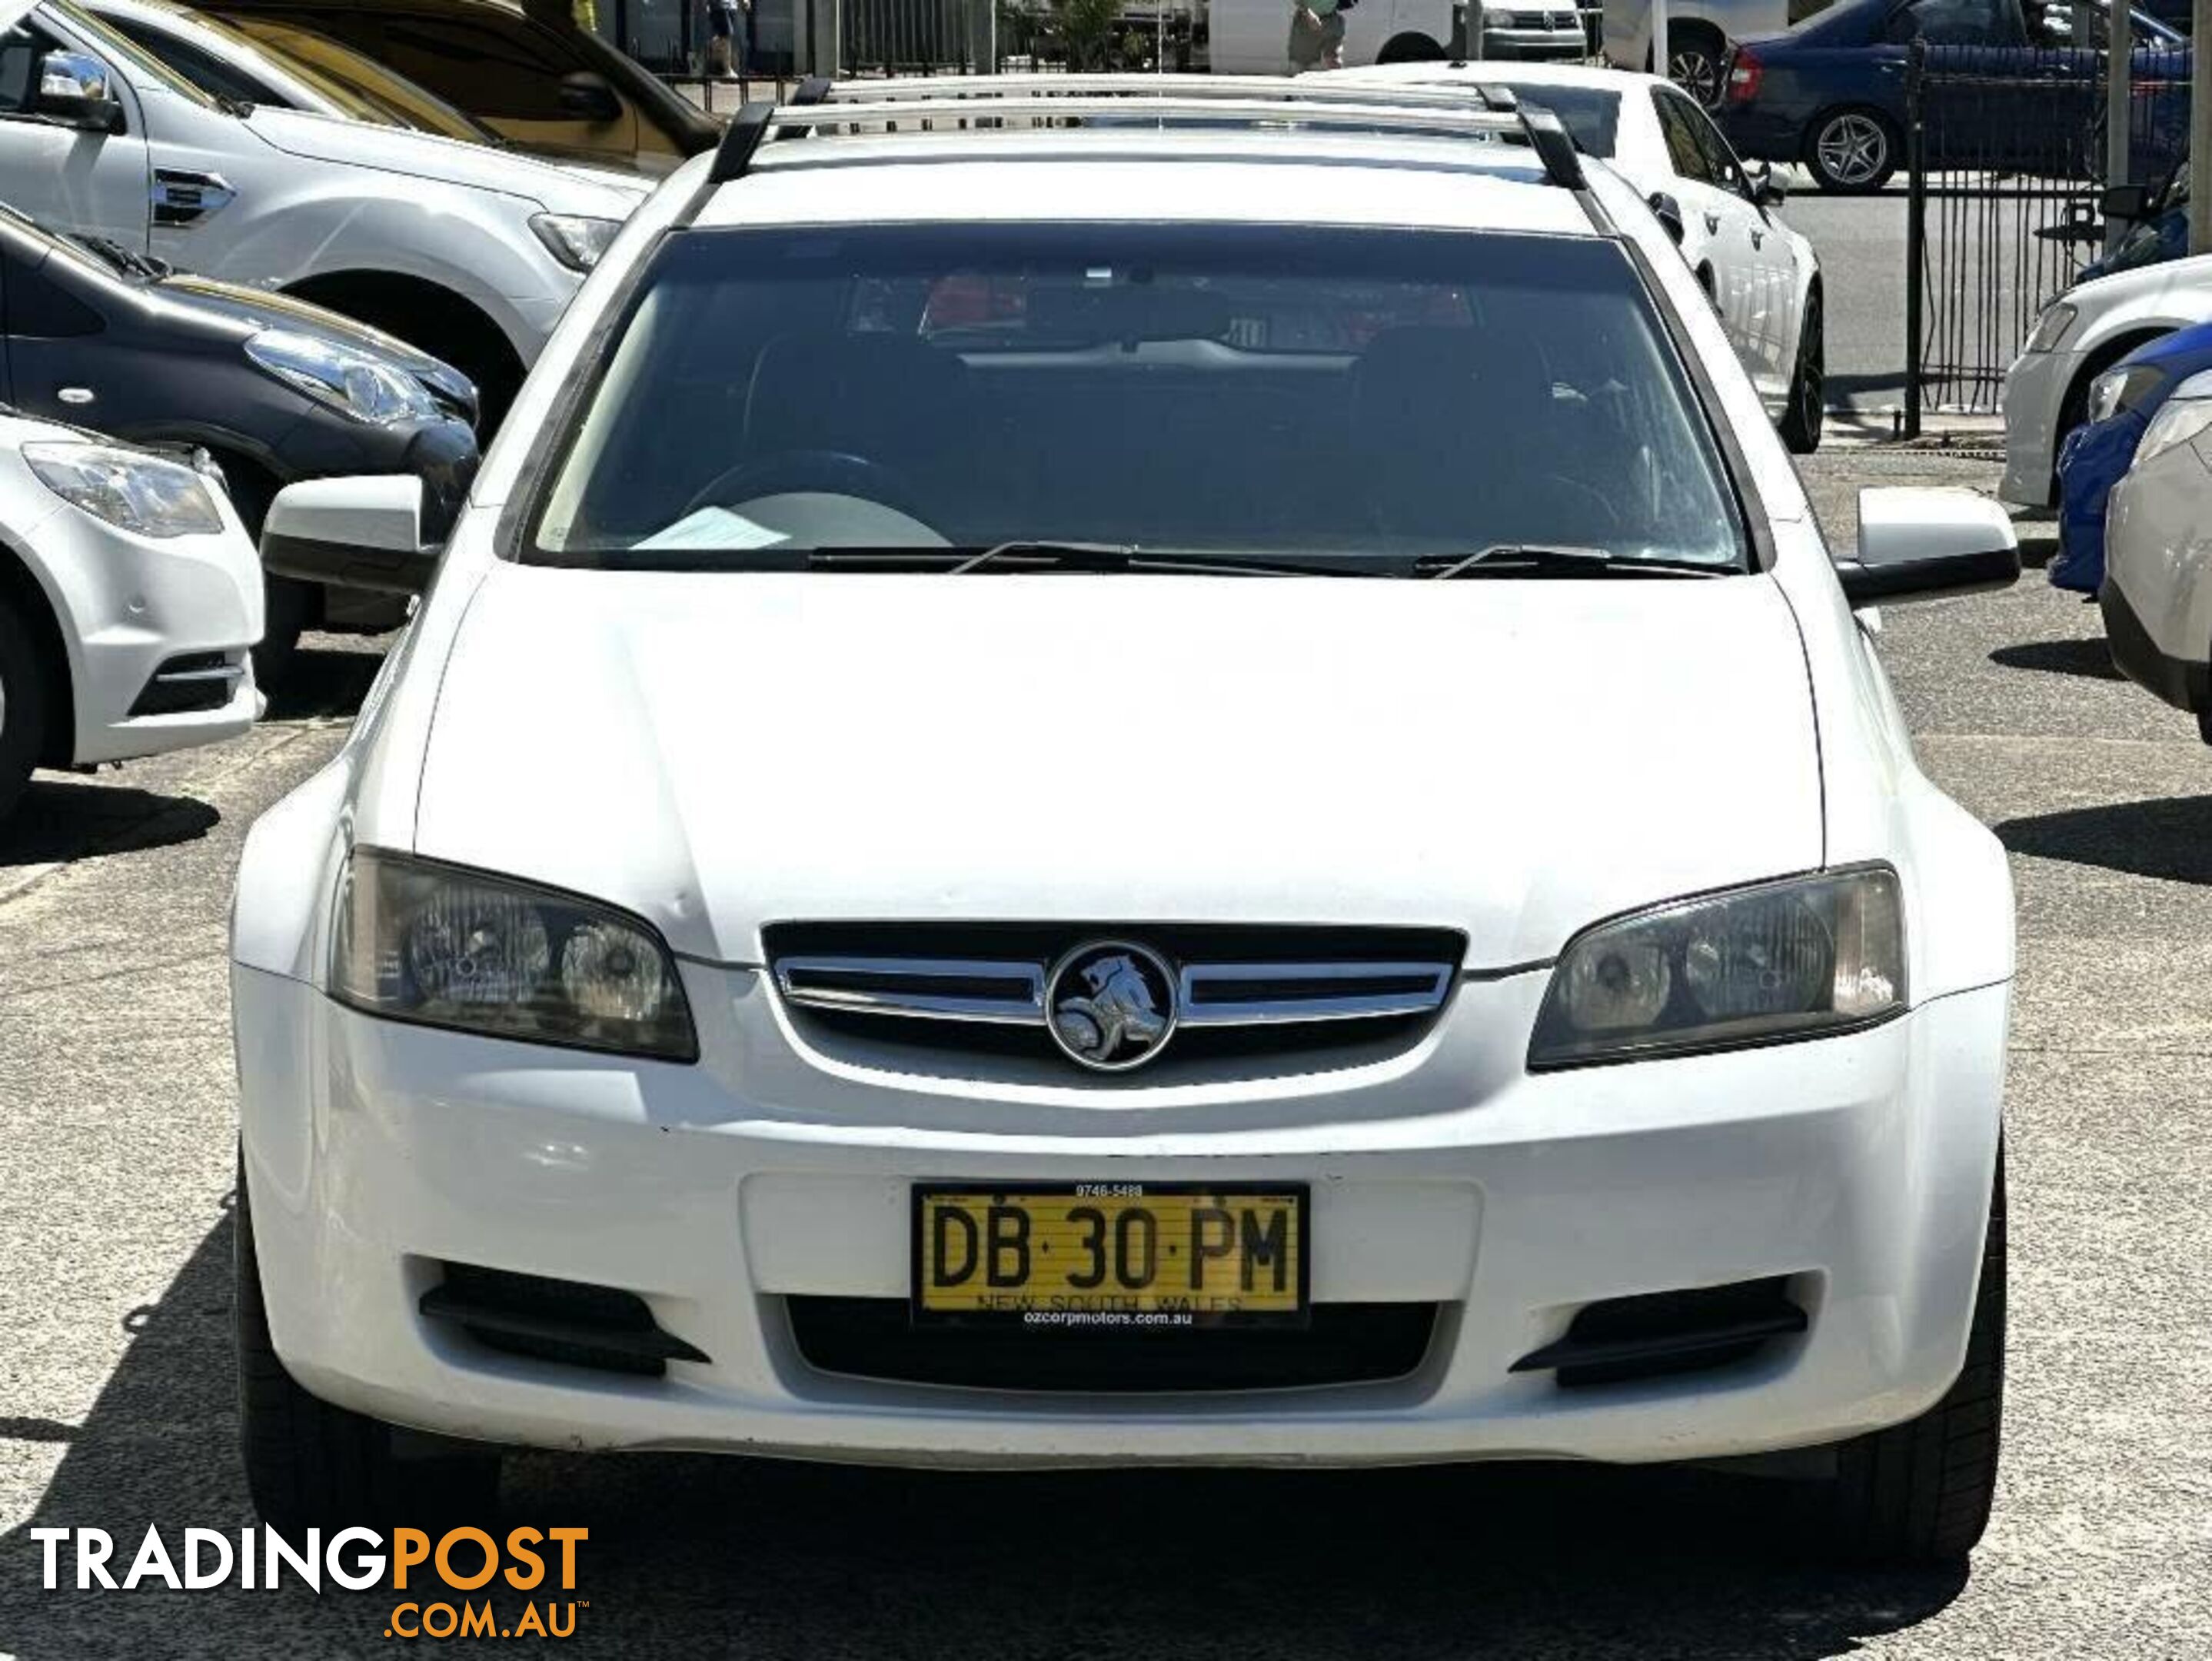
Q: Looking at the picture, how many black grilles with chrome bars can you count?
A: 1